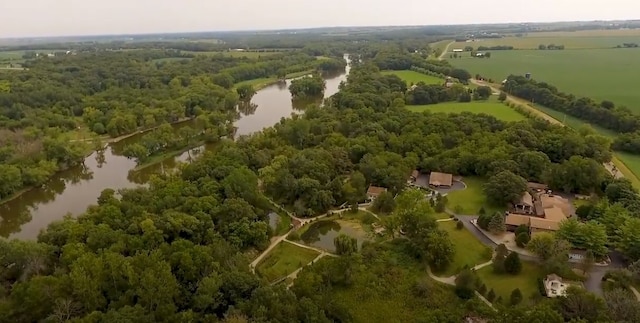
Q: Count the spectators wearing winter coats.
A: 0